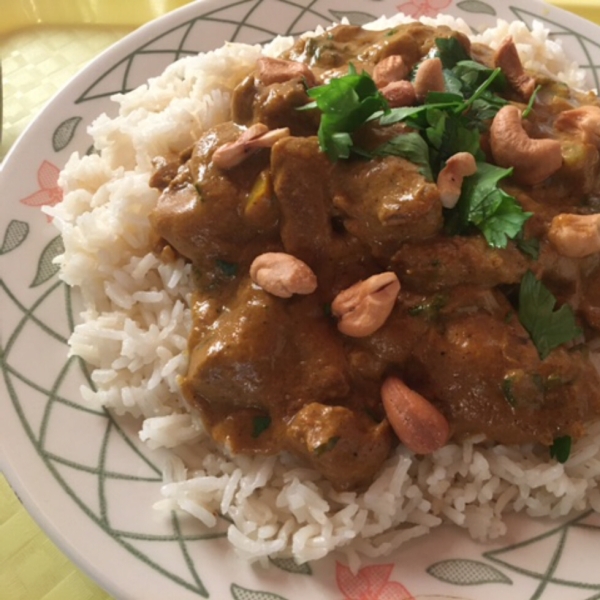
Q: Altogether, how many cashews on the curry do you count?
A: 13